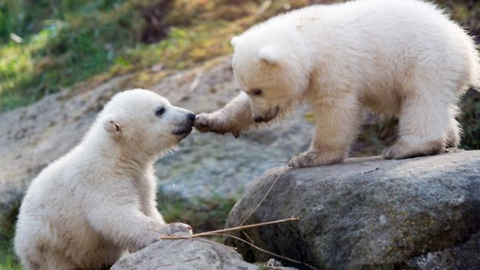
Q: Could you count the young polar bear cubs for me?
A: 2